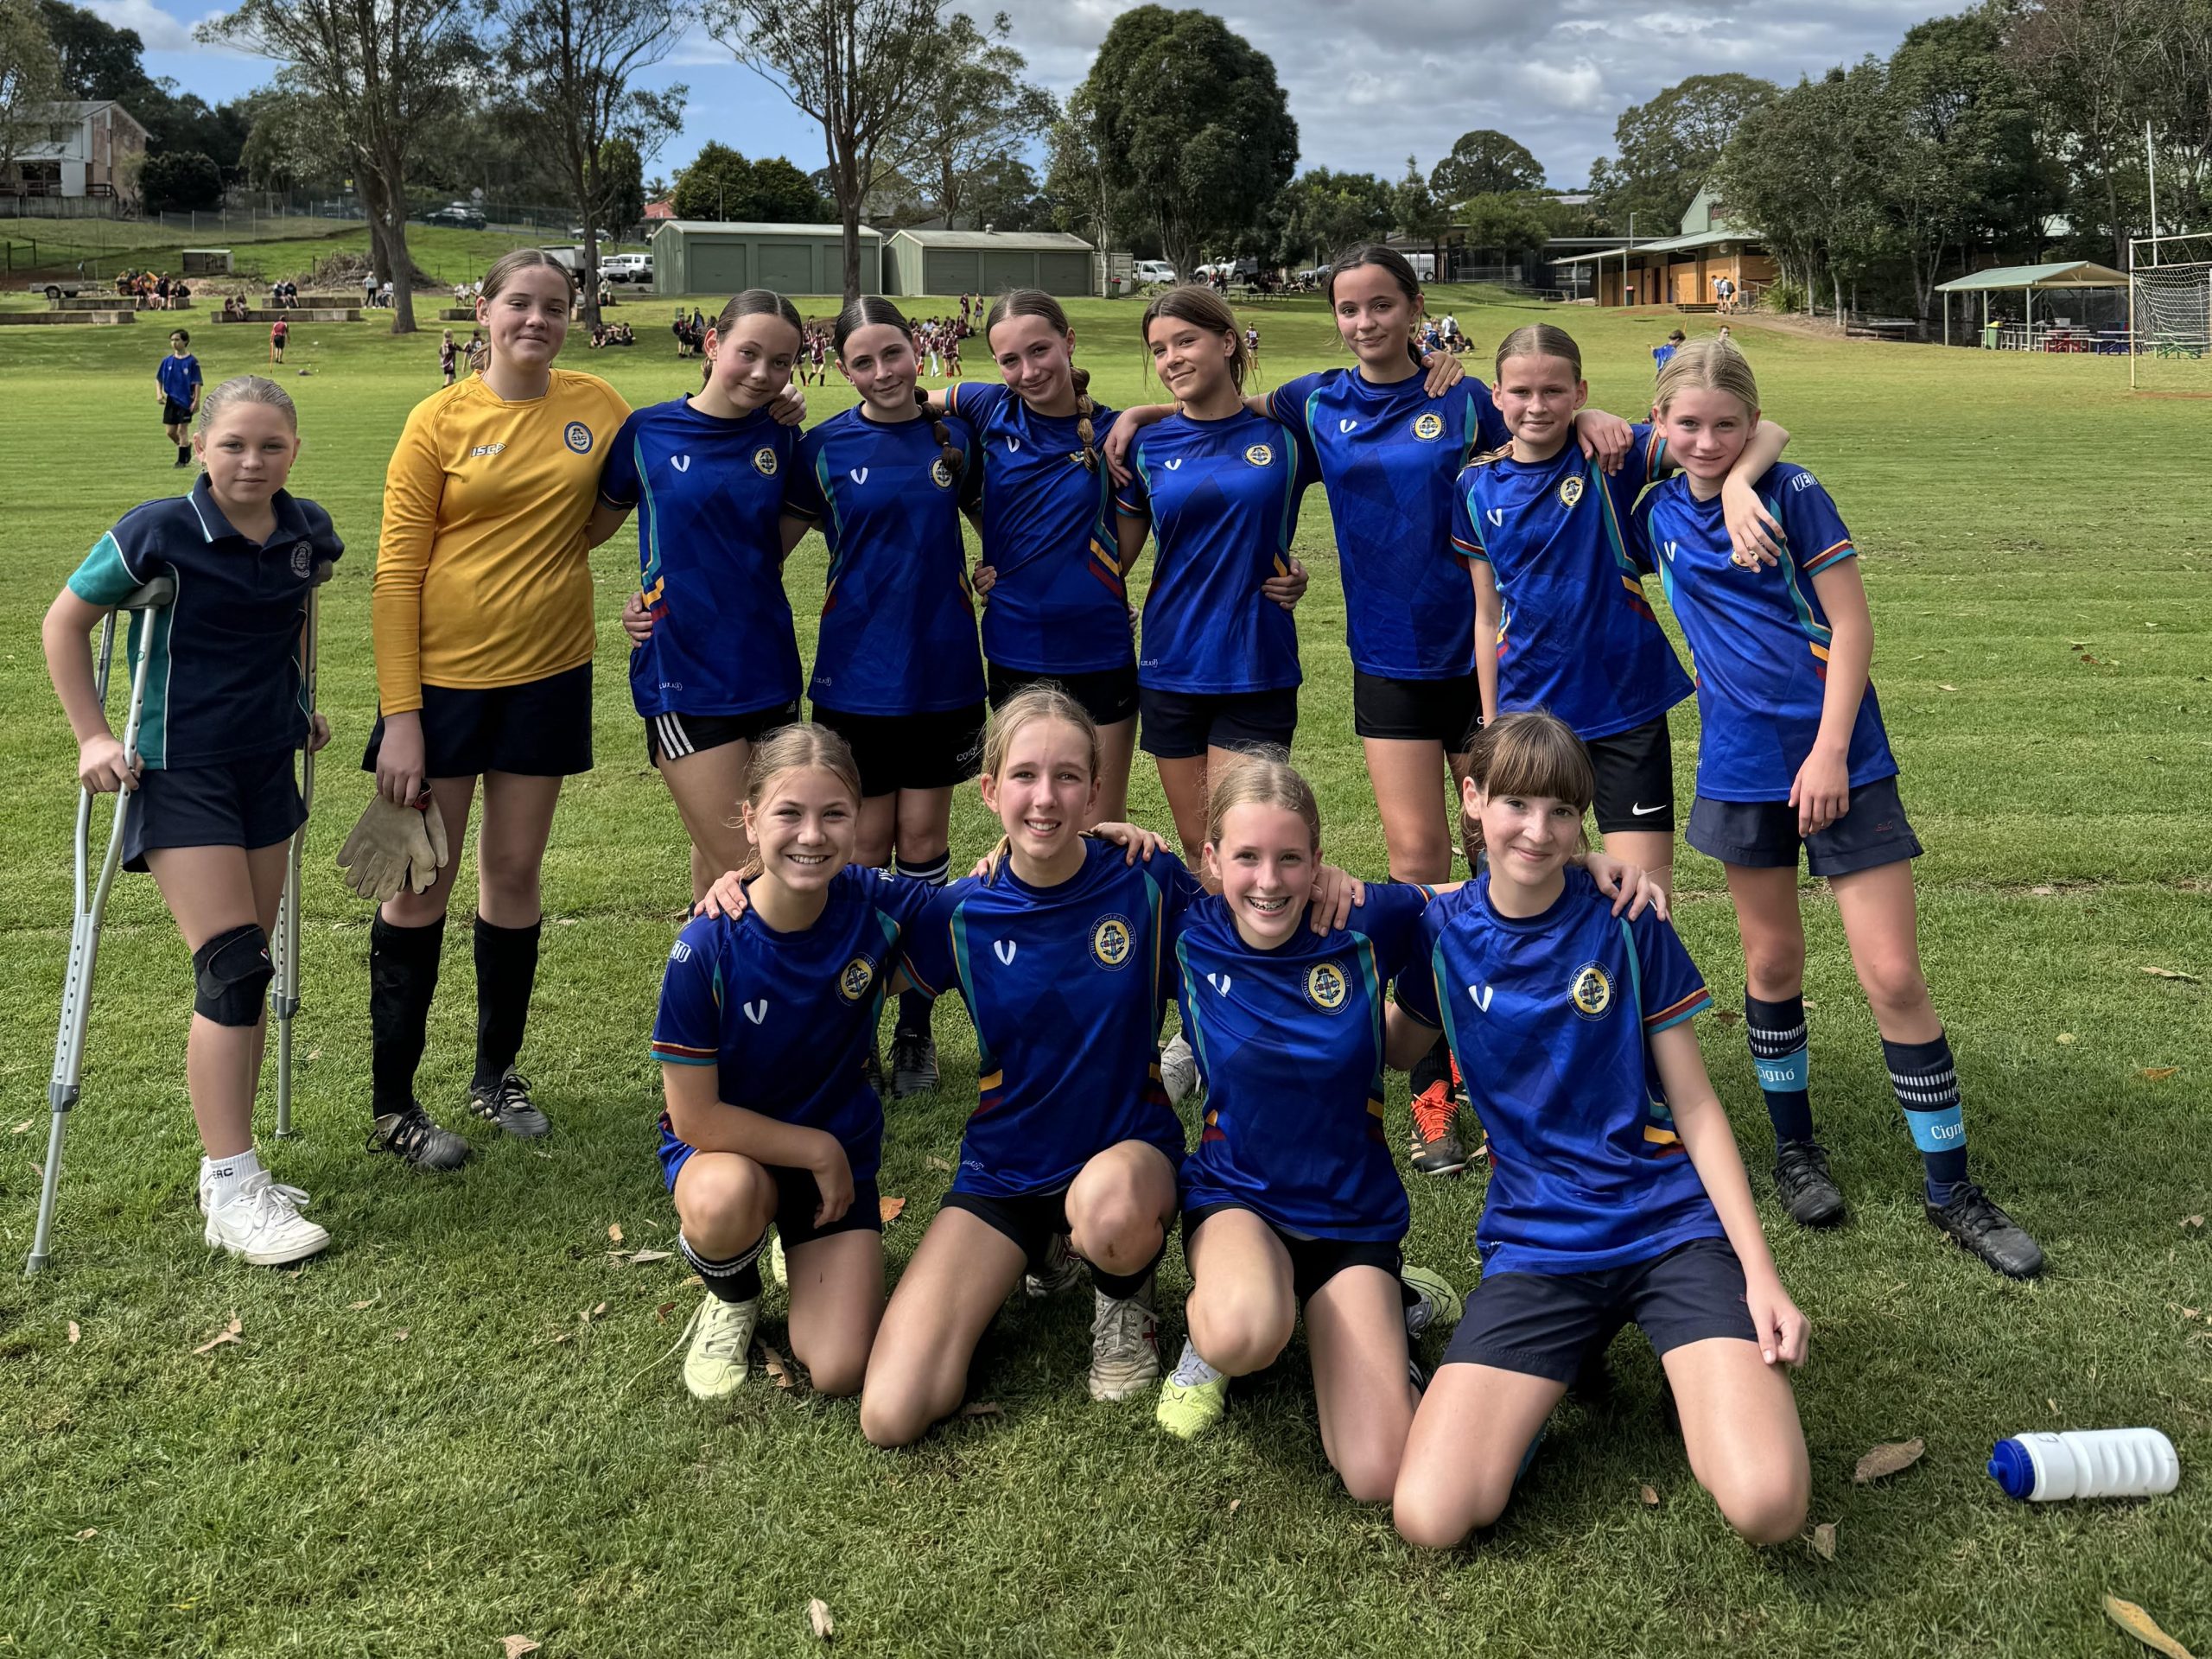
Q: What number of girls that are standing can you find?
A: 9